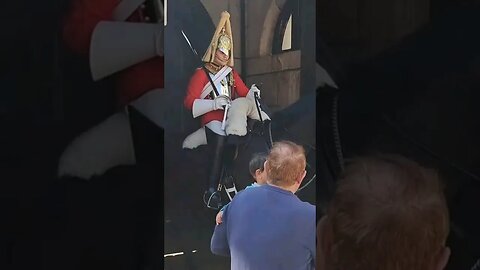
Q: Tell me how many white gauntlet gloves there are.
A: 2